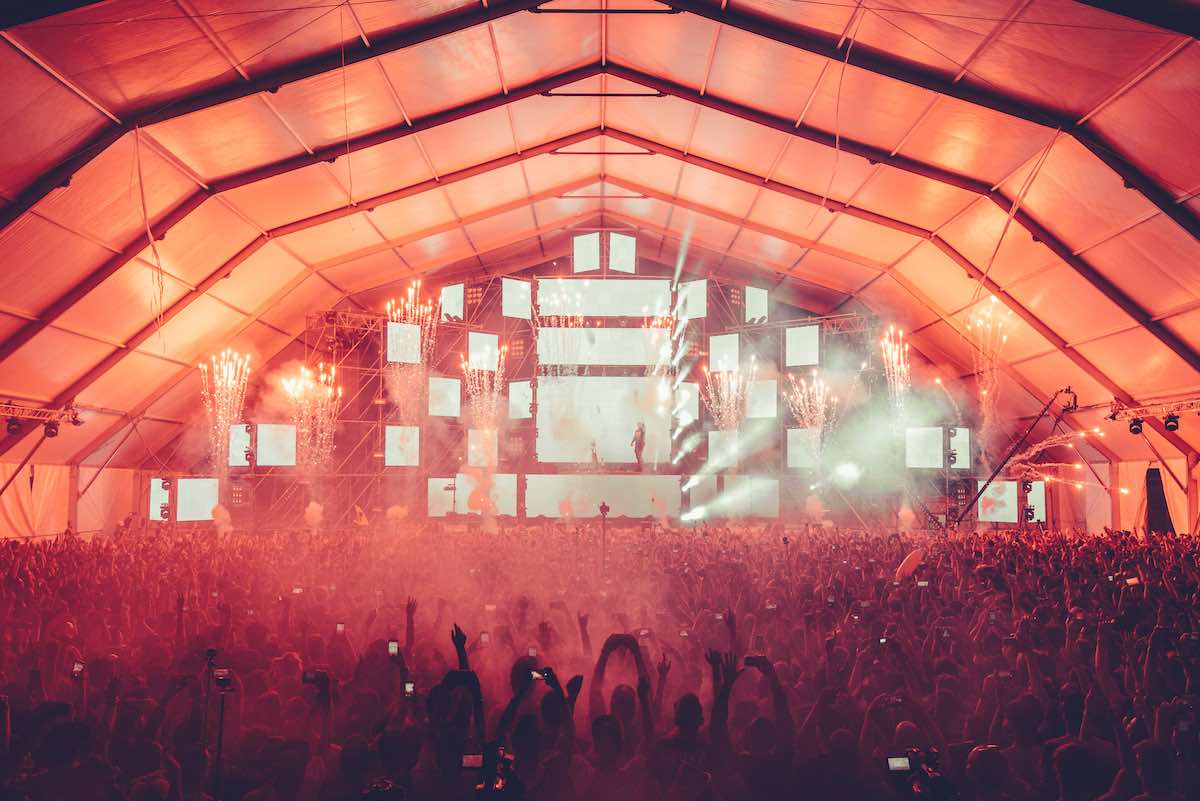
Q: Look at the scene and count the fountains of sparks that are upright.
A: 10